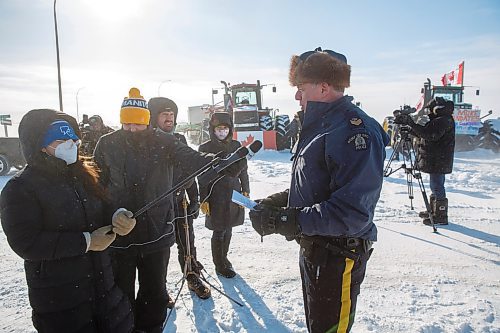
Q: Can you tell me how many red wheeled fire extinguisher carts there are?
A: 0